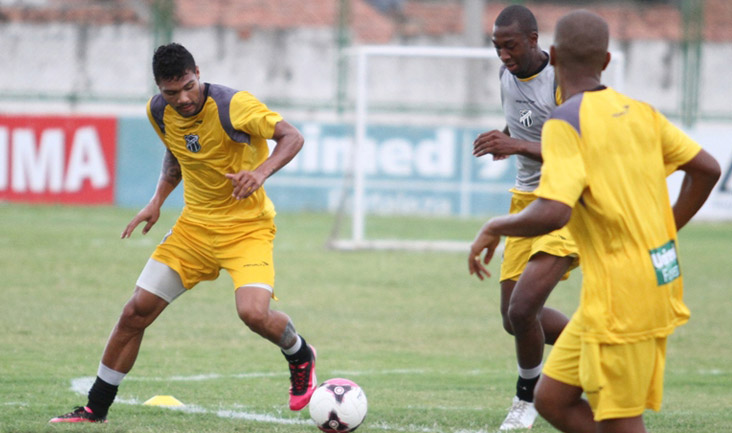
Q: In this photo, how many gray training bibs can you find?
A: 1